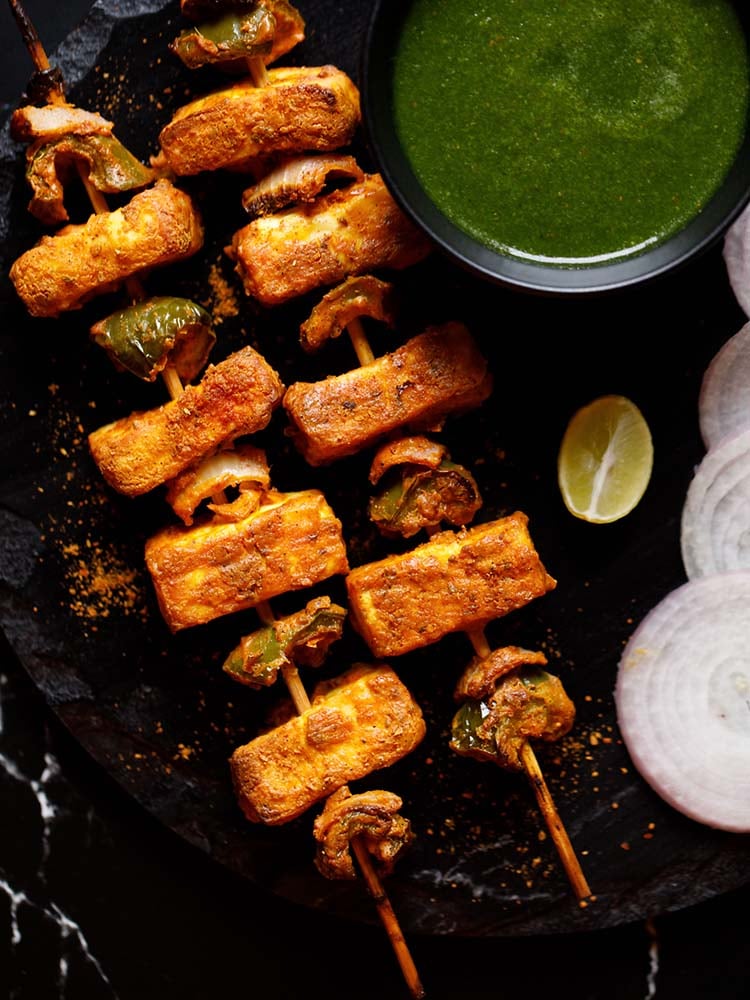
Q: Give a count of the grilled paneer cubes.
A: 8